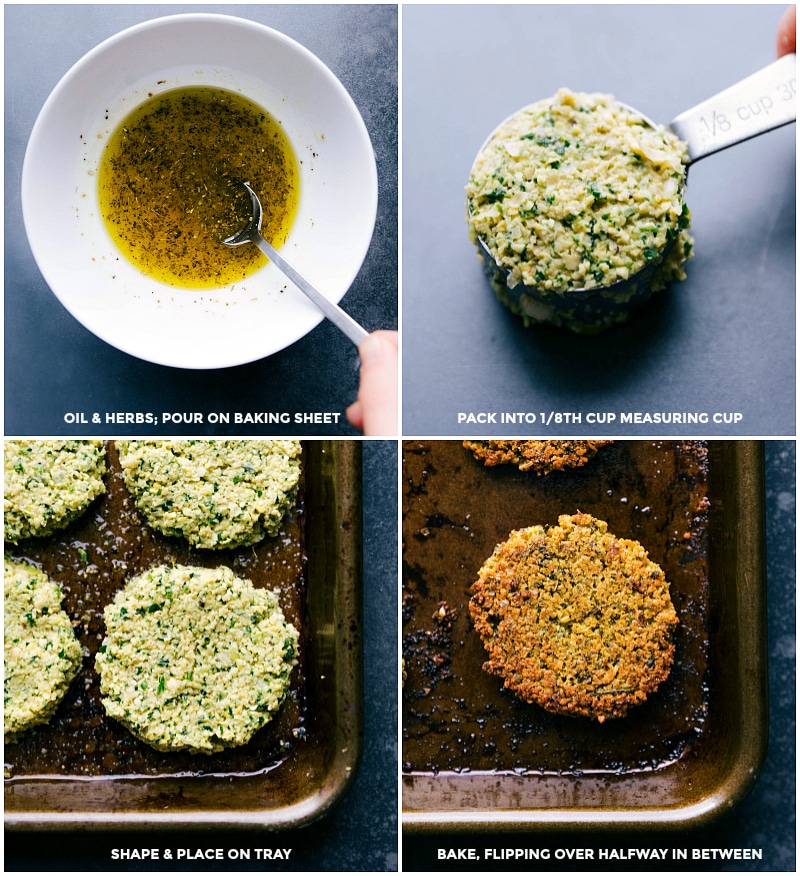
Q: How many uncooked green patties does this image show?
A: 4